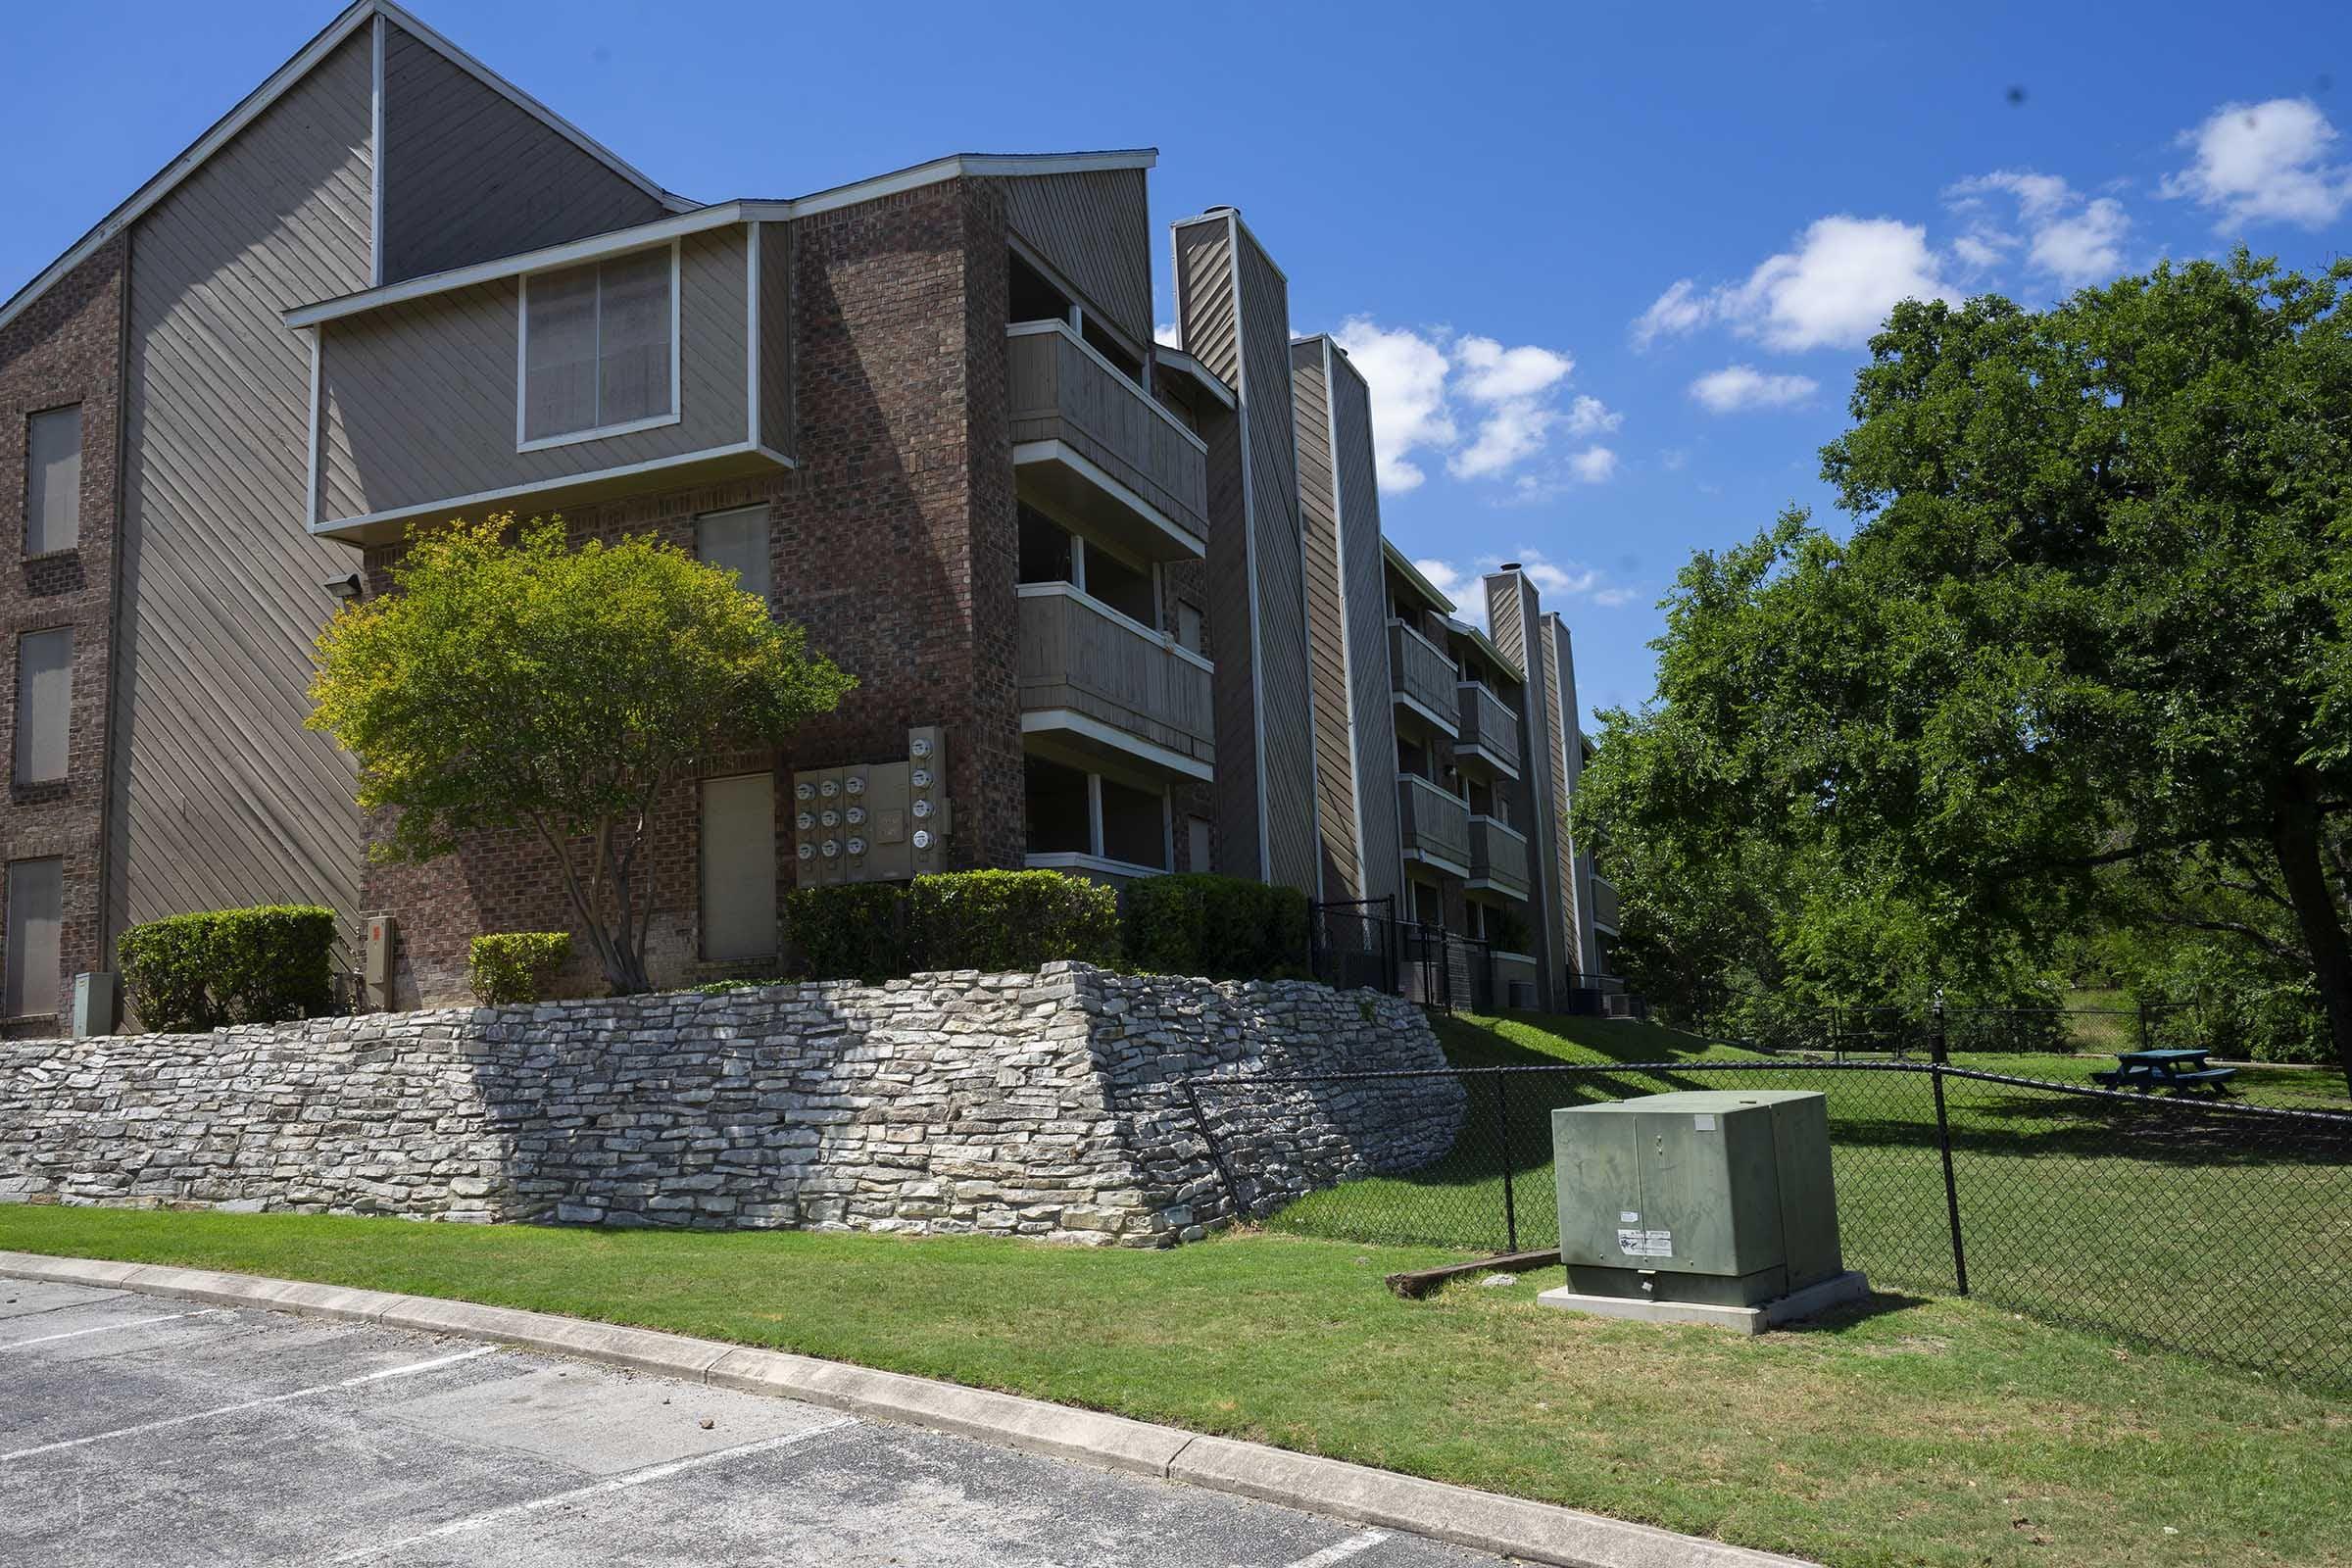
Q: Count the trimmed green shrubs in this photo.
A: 5